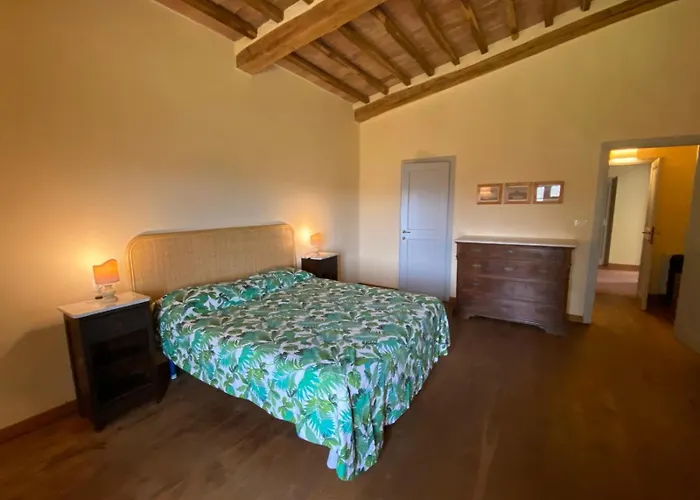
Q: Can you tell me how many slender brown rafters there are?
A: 12